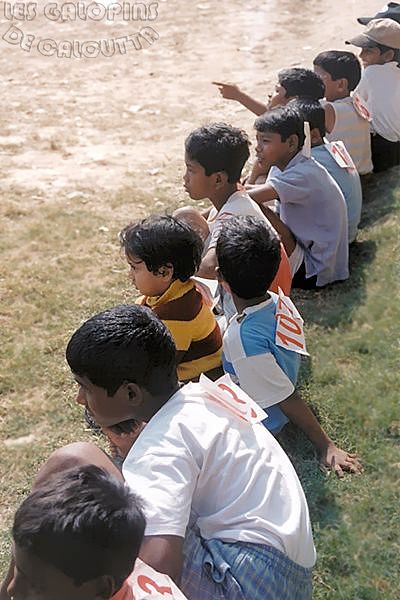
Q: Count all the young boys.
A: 11